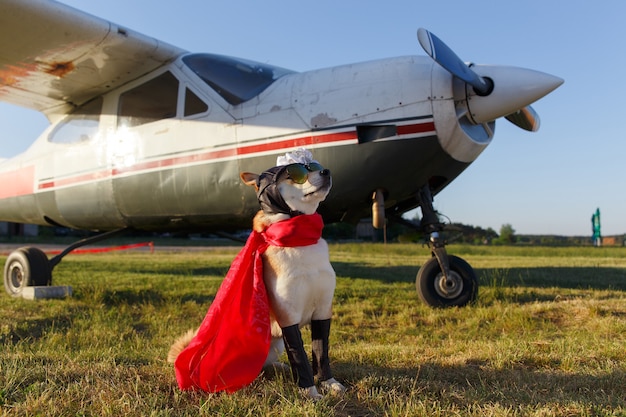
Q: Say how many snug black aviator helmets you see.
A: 1